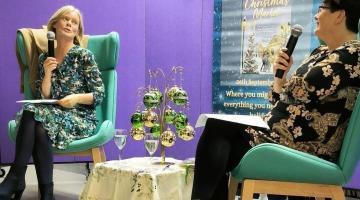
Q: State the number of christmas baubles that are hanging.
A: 12